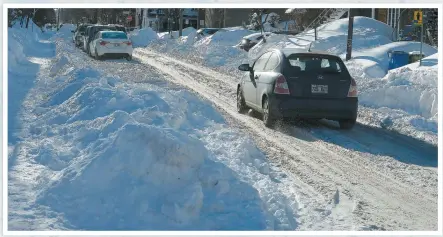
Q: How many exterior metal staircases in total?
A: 1